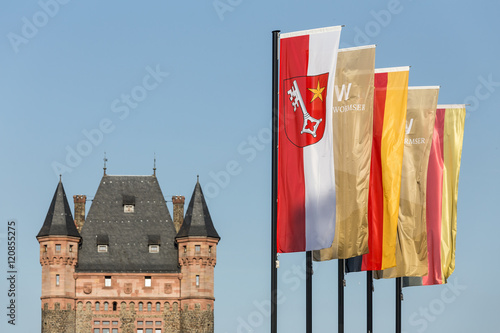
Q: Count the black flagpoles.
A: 5